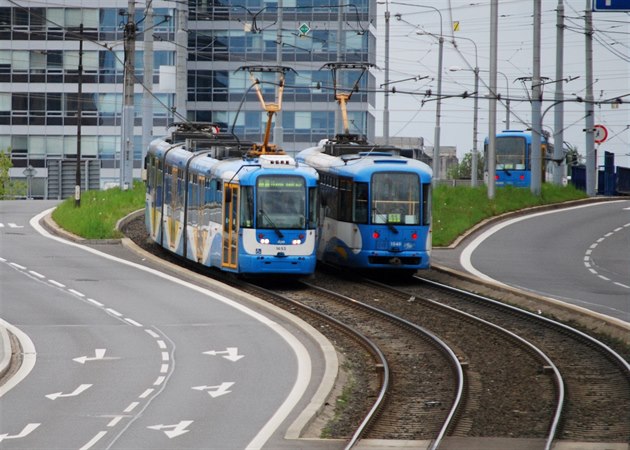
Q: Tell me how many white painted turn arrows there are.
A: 6